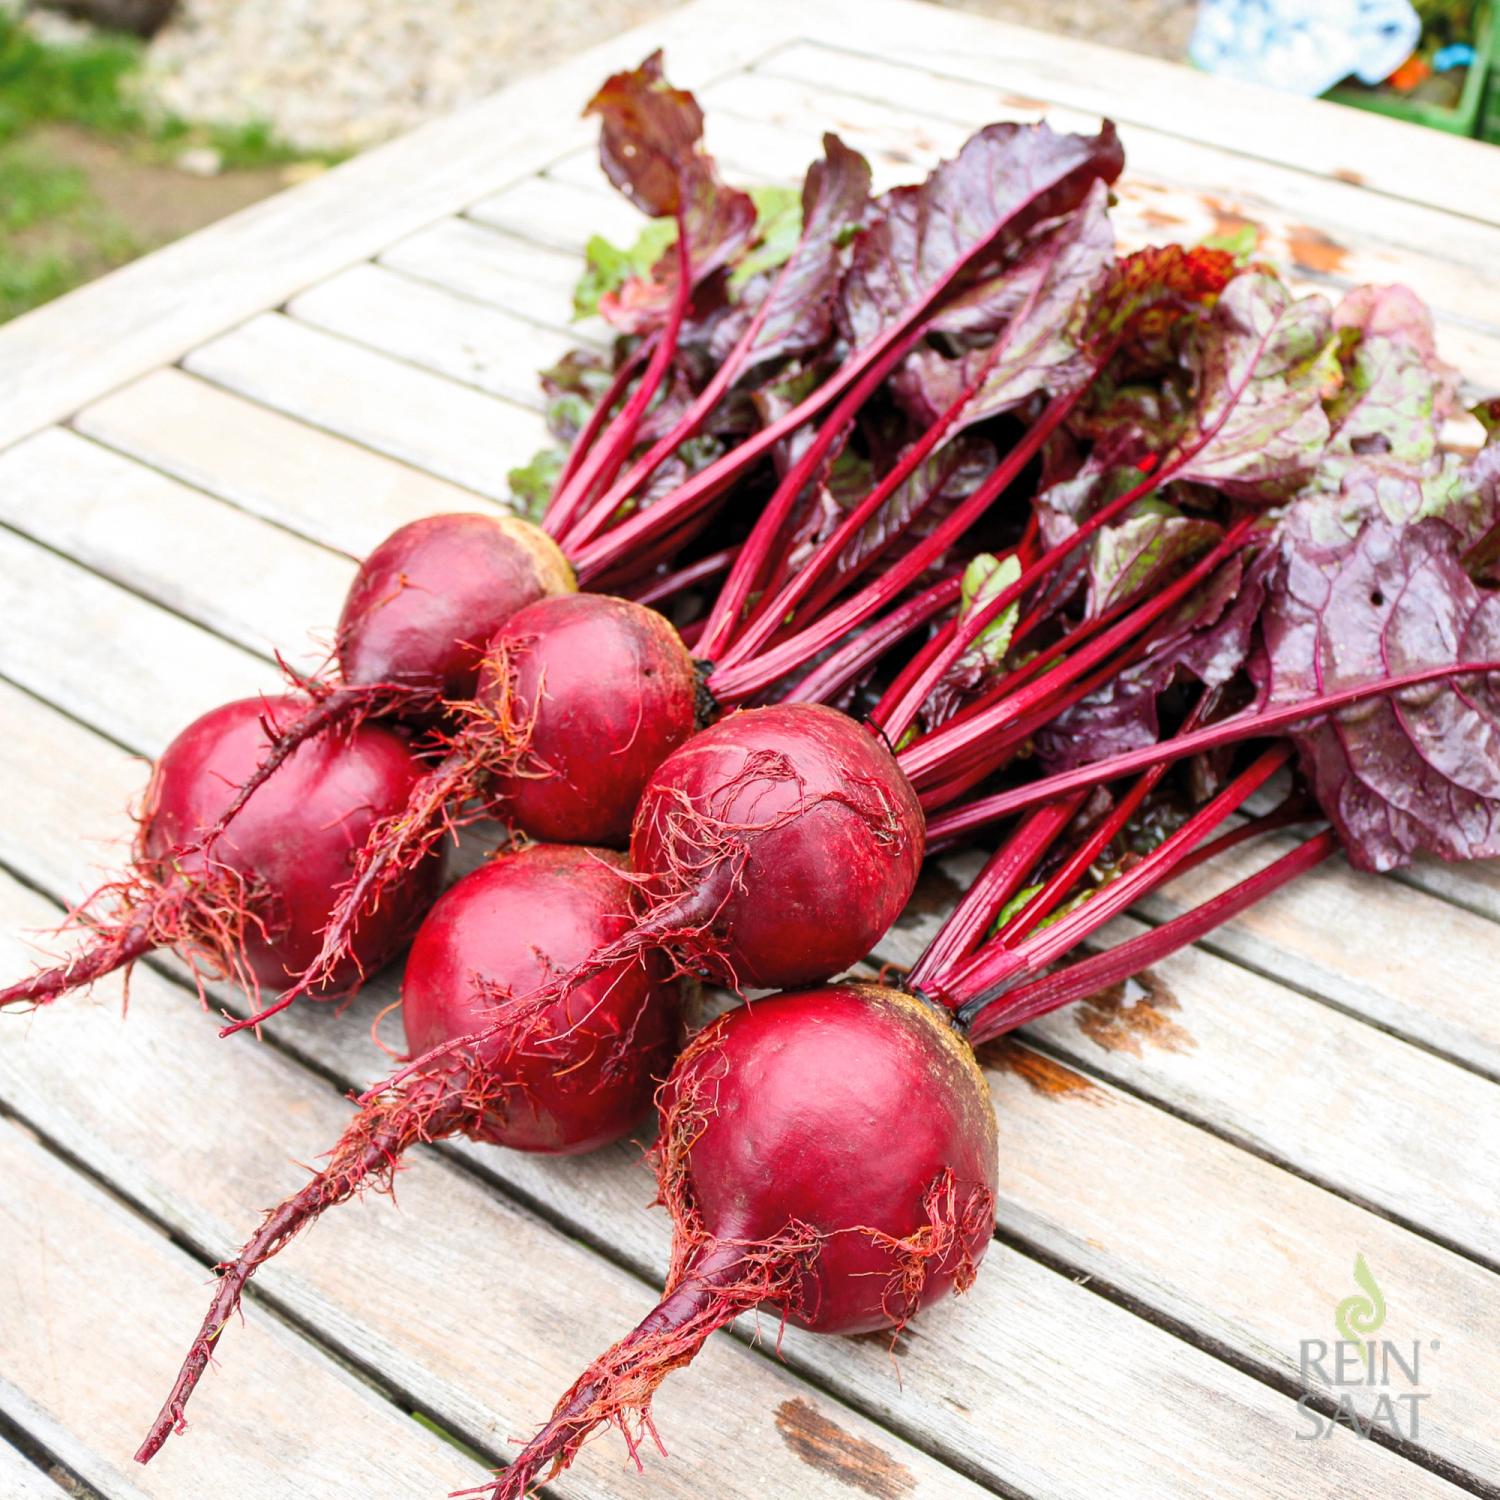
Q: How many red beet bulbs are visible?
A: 6